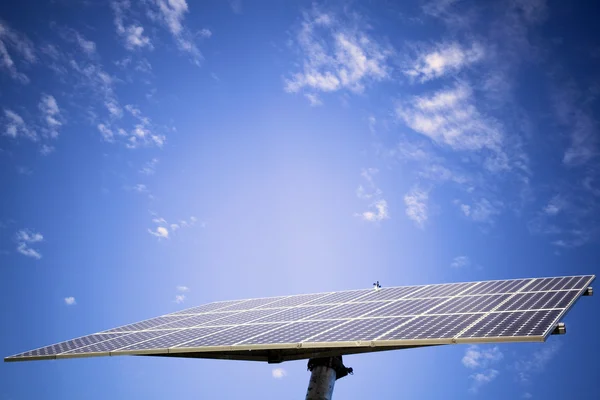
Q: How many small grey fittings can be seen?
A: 2